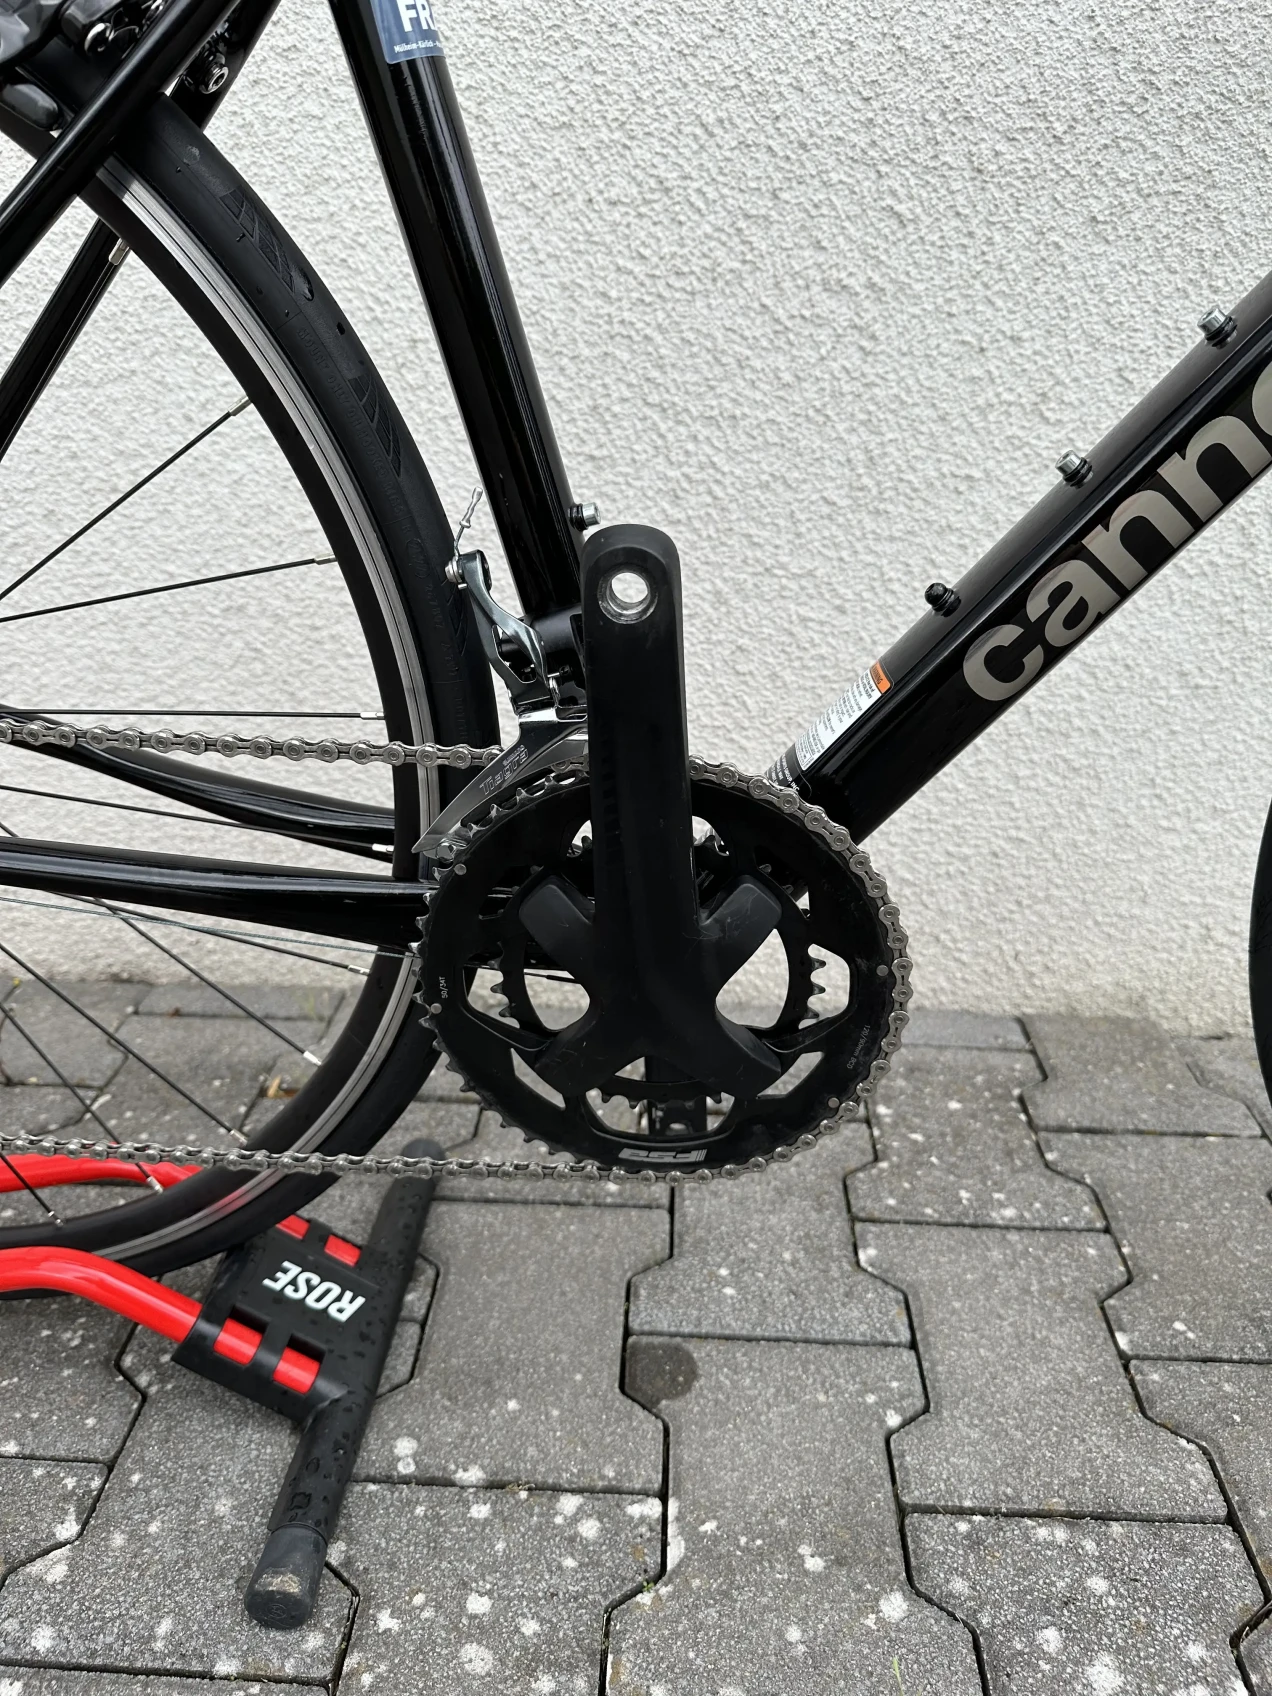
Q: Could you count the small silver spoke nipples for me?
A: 10